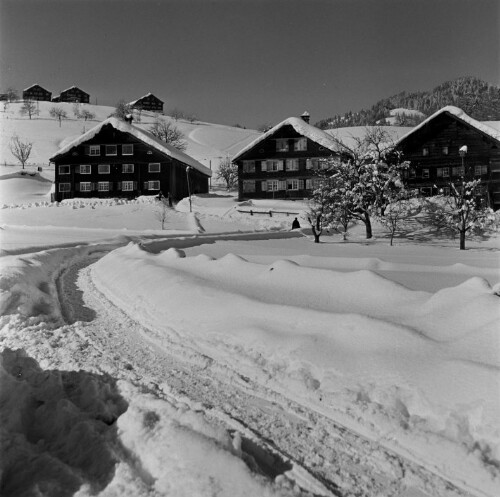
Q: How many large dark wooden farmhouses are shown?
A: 3